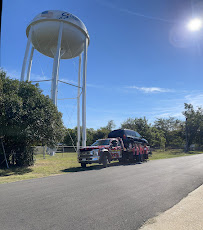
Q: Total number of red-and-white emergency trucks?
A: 1